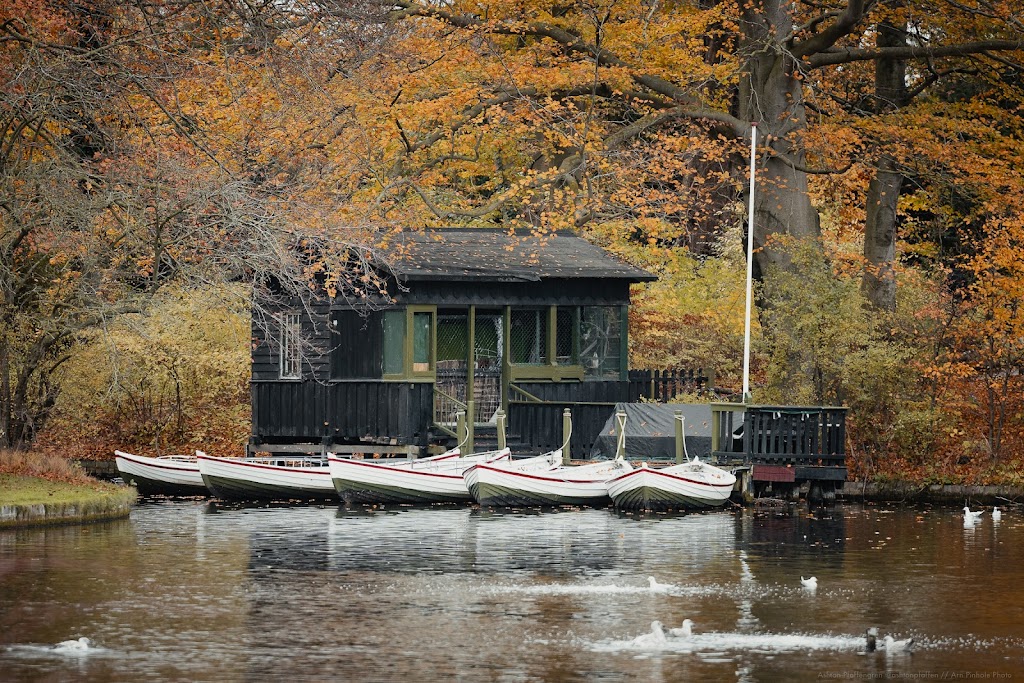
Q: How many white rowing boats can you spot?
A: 5